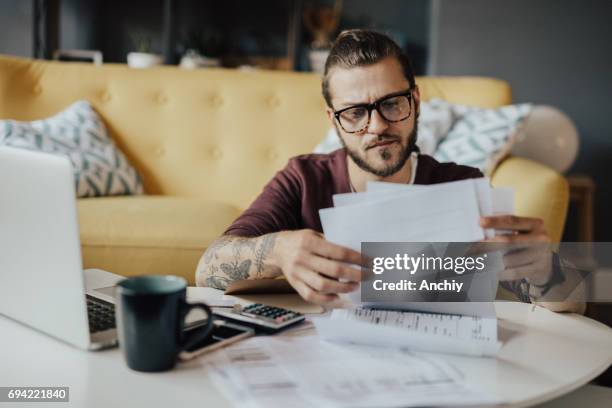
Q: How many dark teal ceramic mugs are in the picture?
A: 1